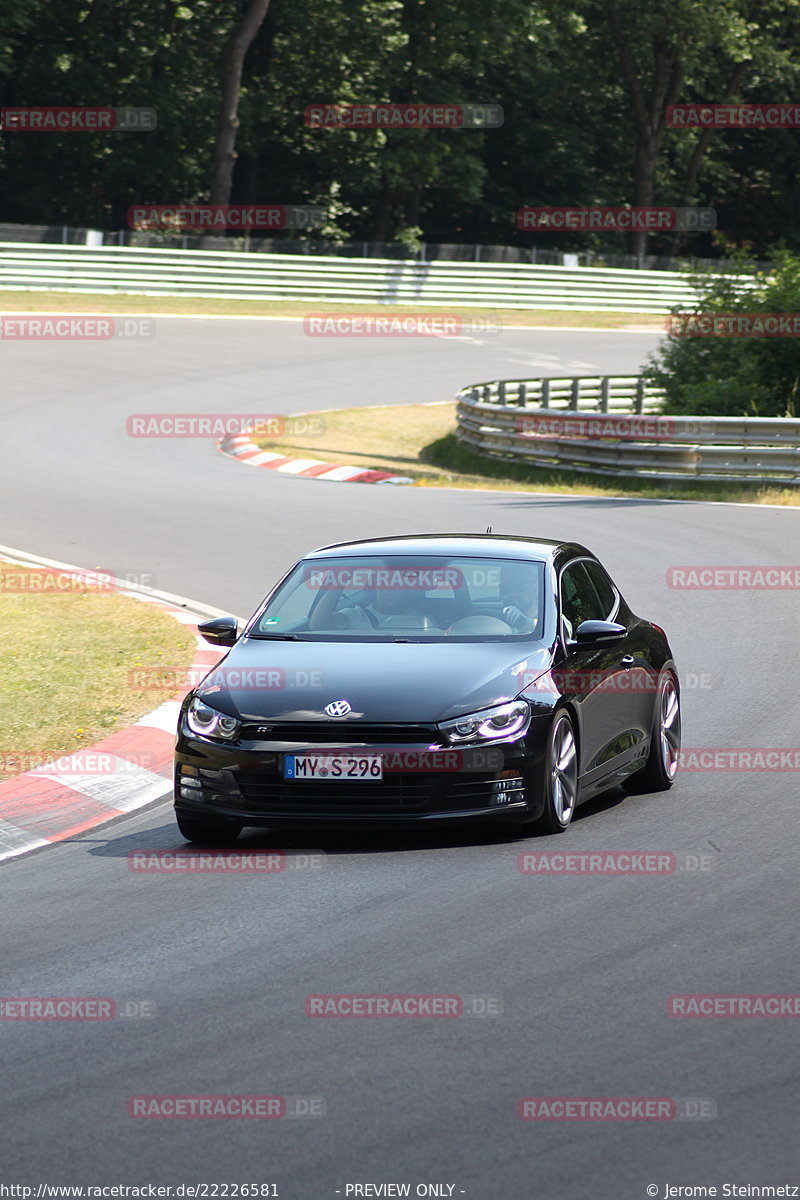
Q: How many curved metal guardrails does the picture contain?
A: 1